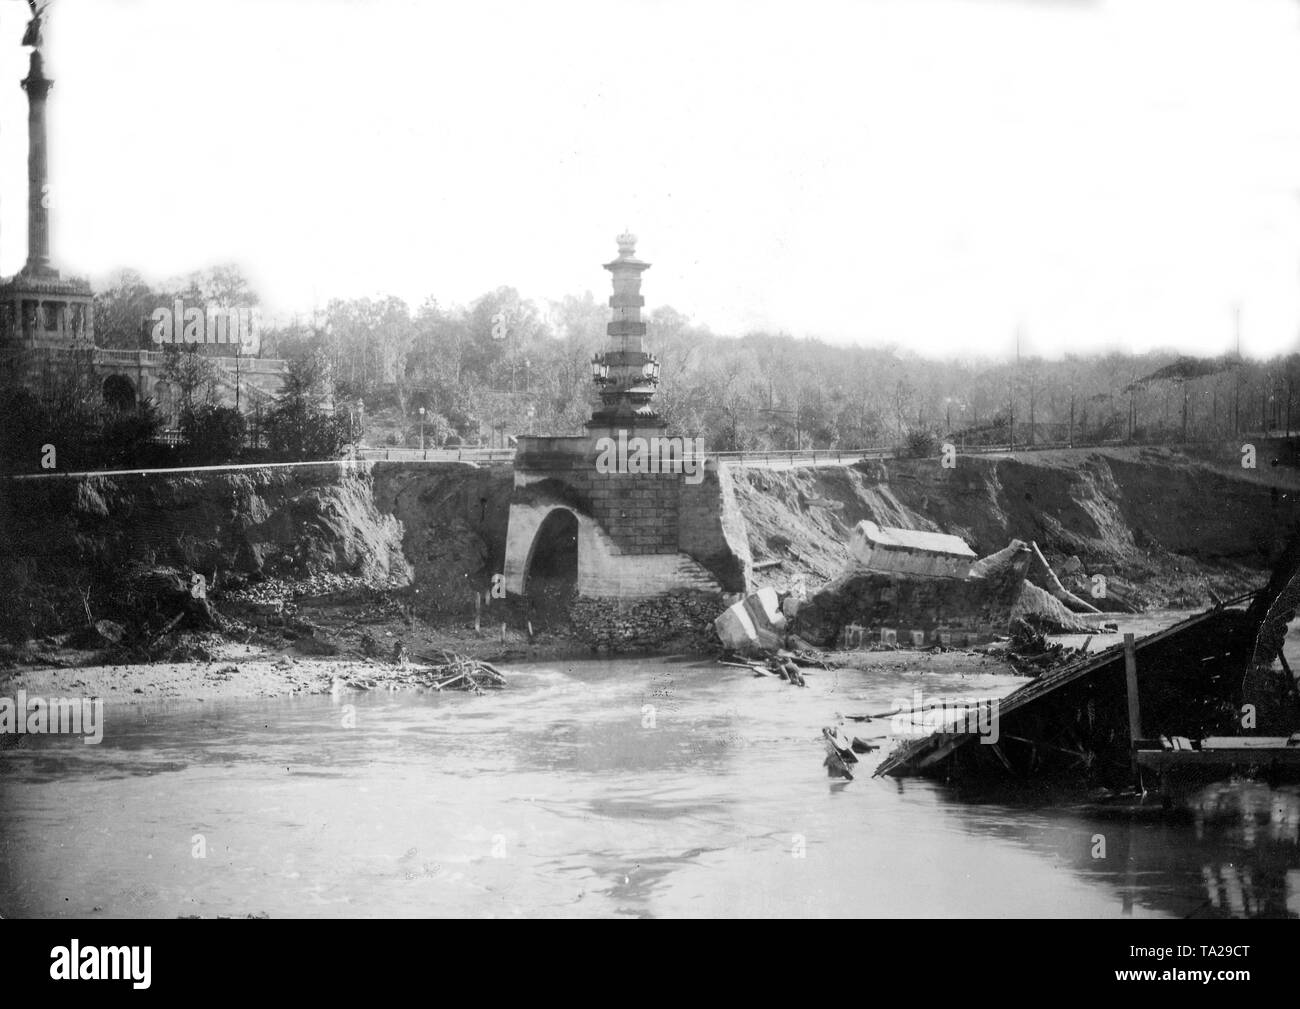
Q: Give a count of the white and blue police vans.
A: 0